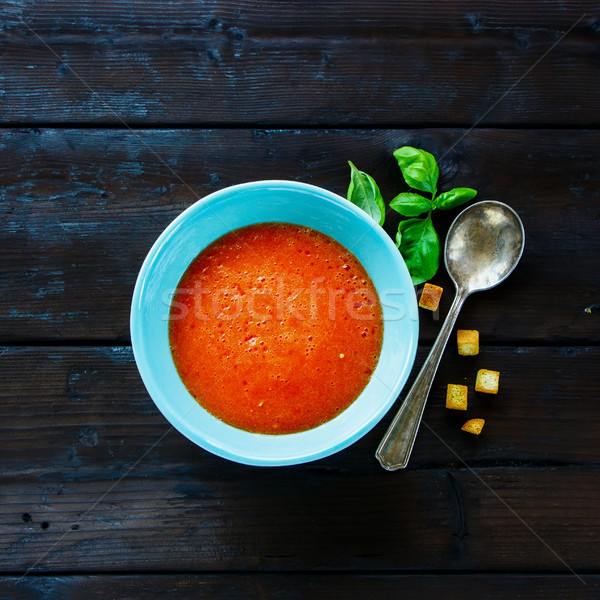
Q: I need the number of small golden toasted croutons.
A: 5